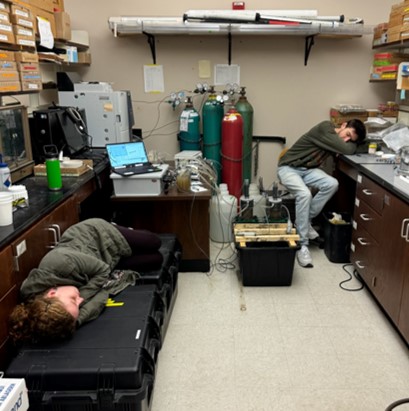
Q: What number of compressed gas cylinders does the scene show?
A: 4